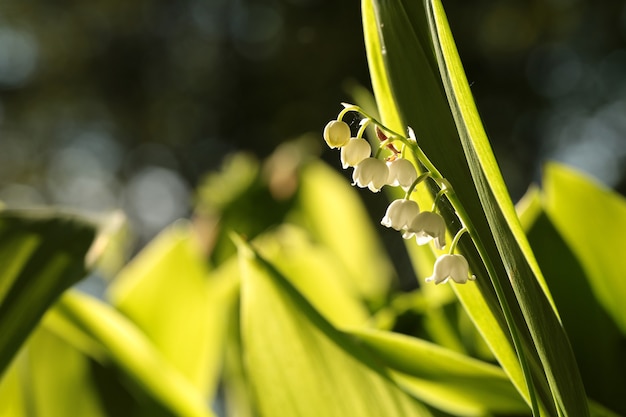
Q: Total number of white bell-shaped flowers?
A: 7